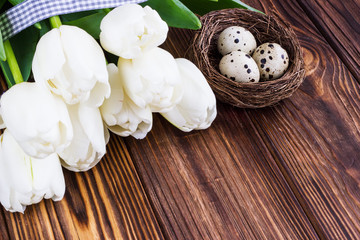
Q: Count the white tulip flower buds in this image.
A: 8